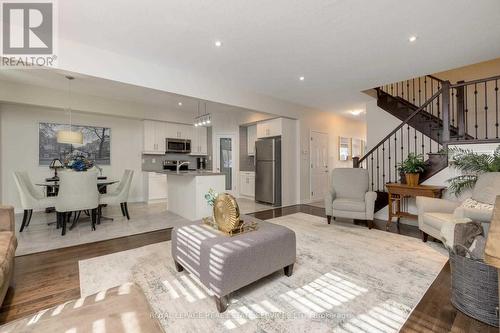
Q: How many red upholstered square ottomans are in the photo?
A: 0